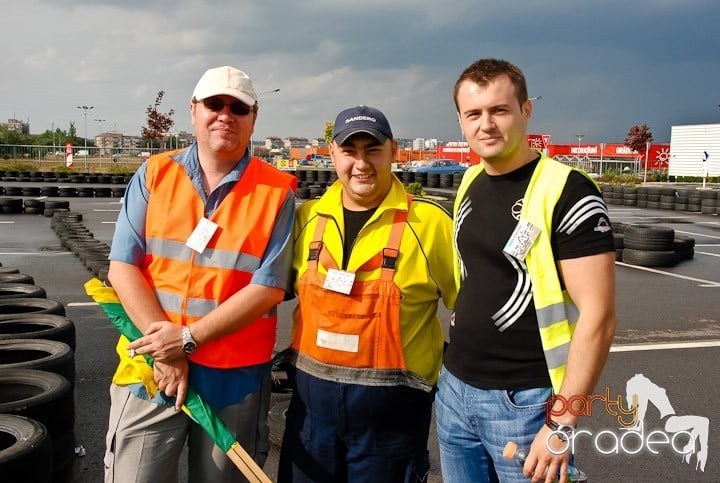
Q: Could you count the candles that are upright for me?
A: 0